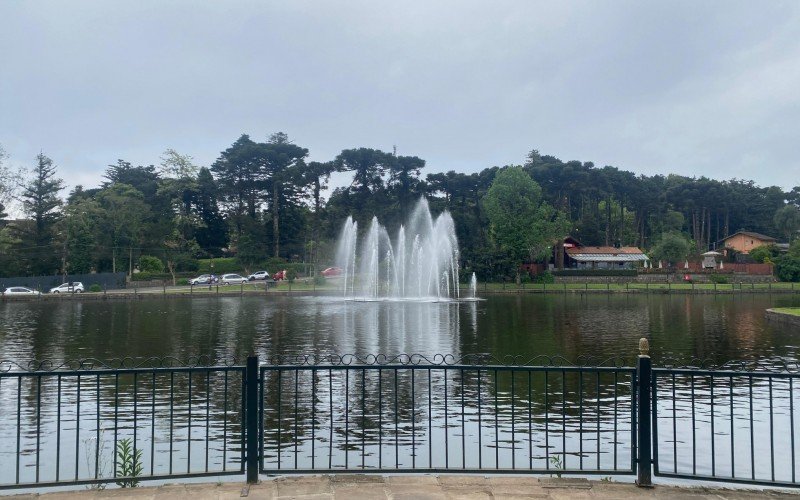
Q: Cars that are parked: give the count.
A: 7